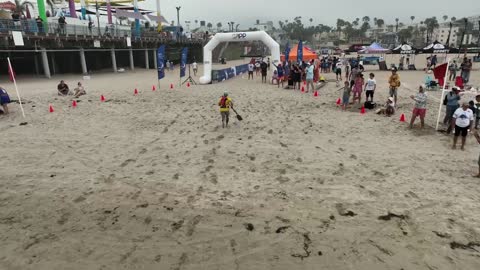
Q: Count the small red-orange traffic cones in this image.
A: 13